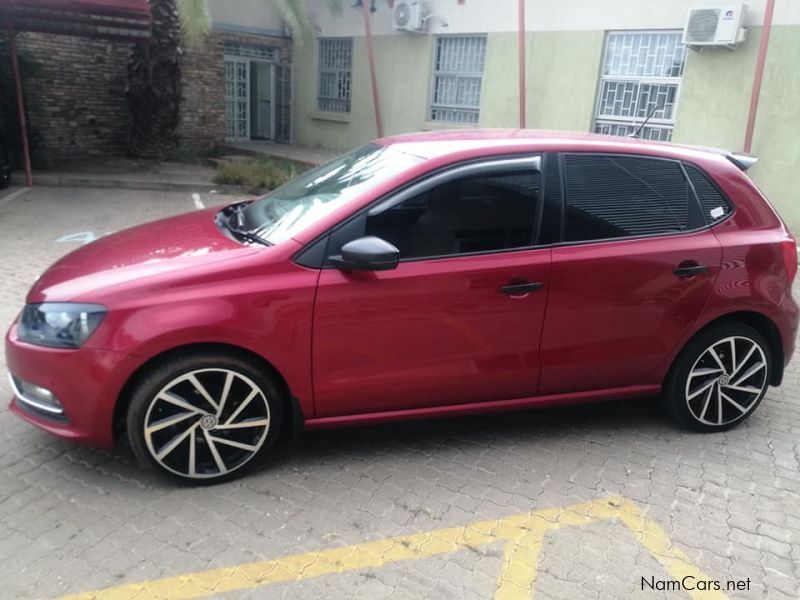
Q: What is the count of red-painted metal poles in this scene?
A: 4